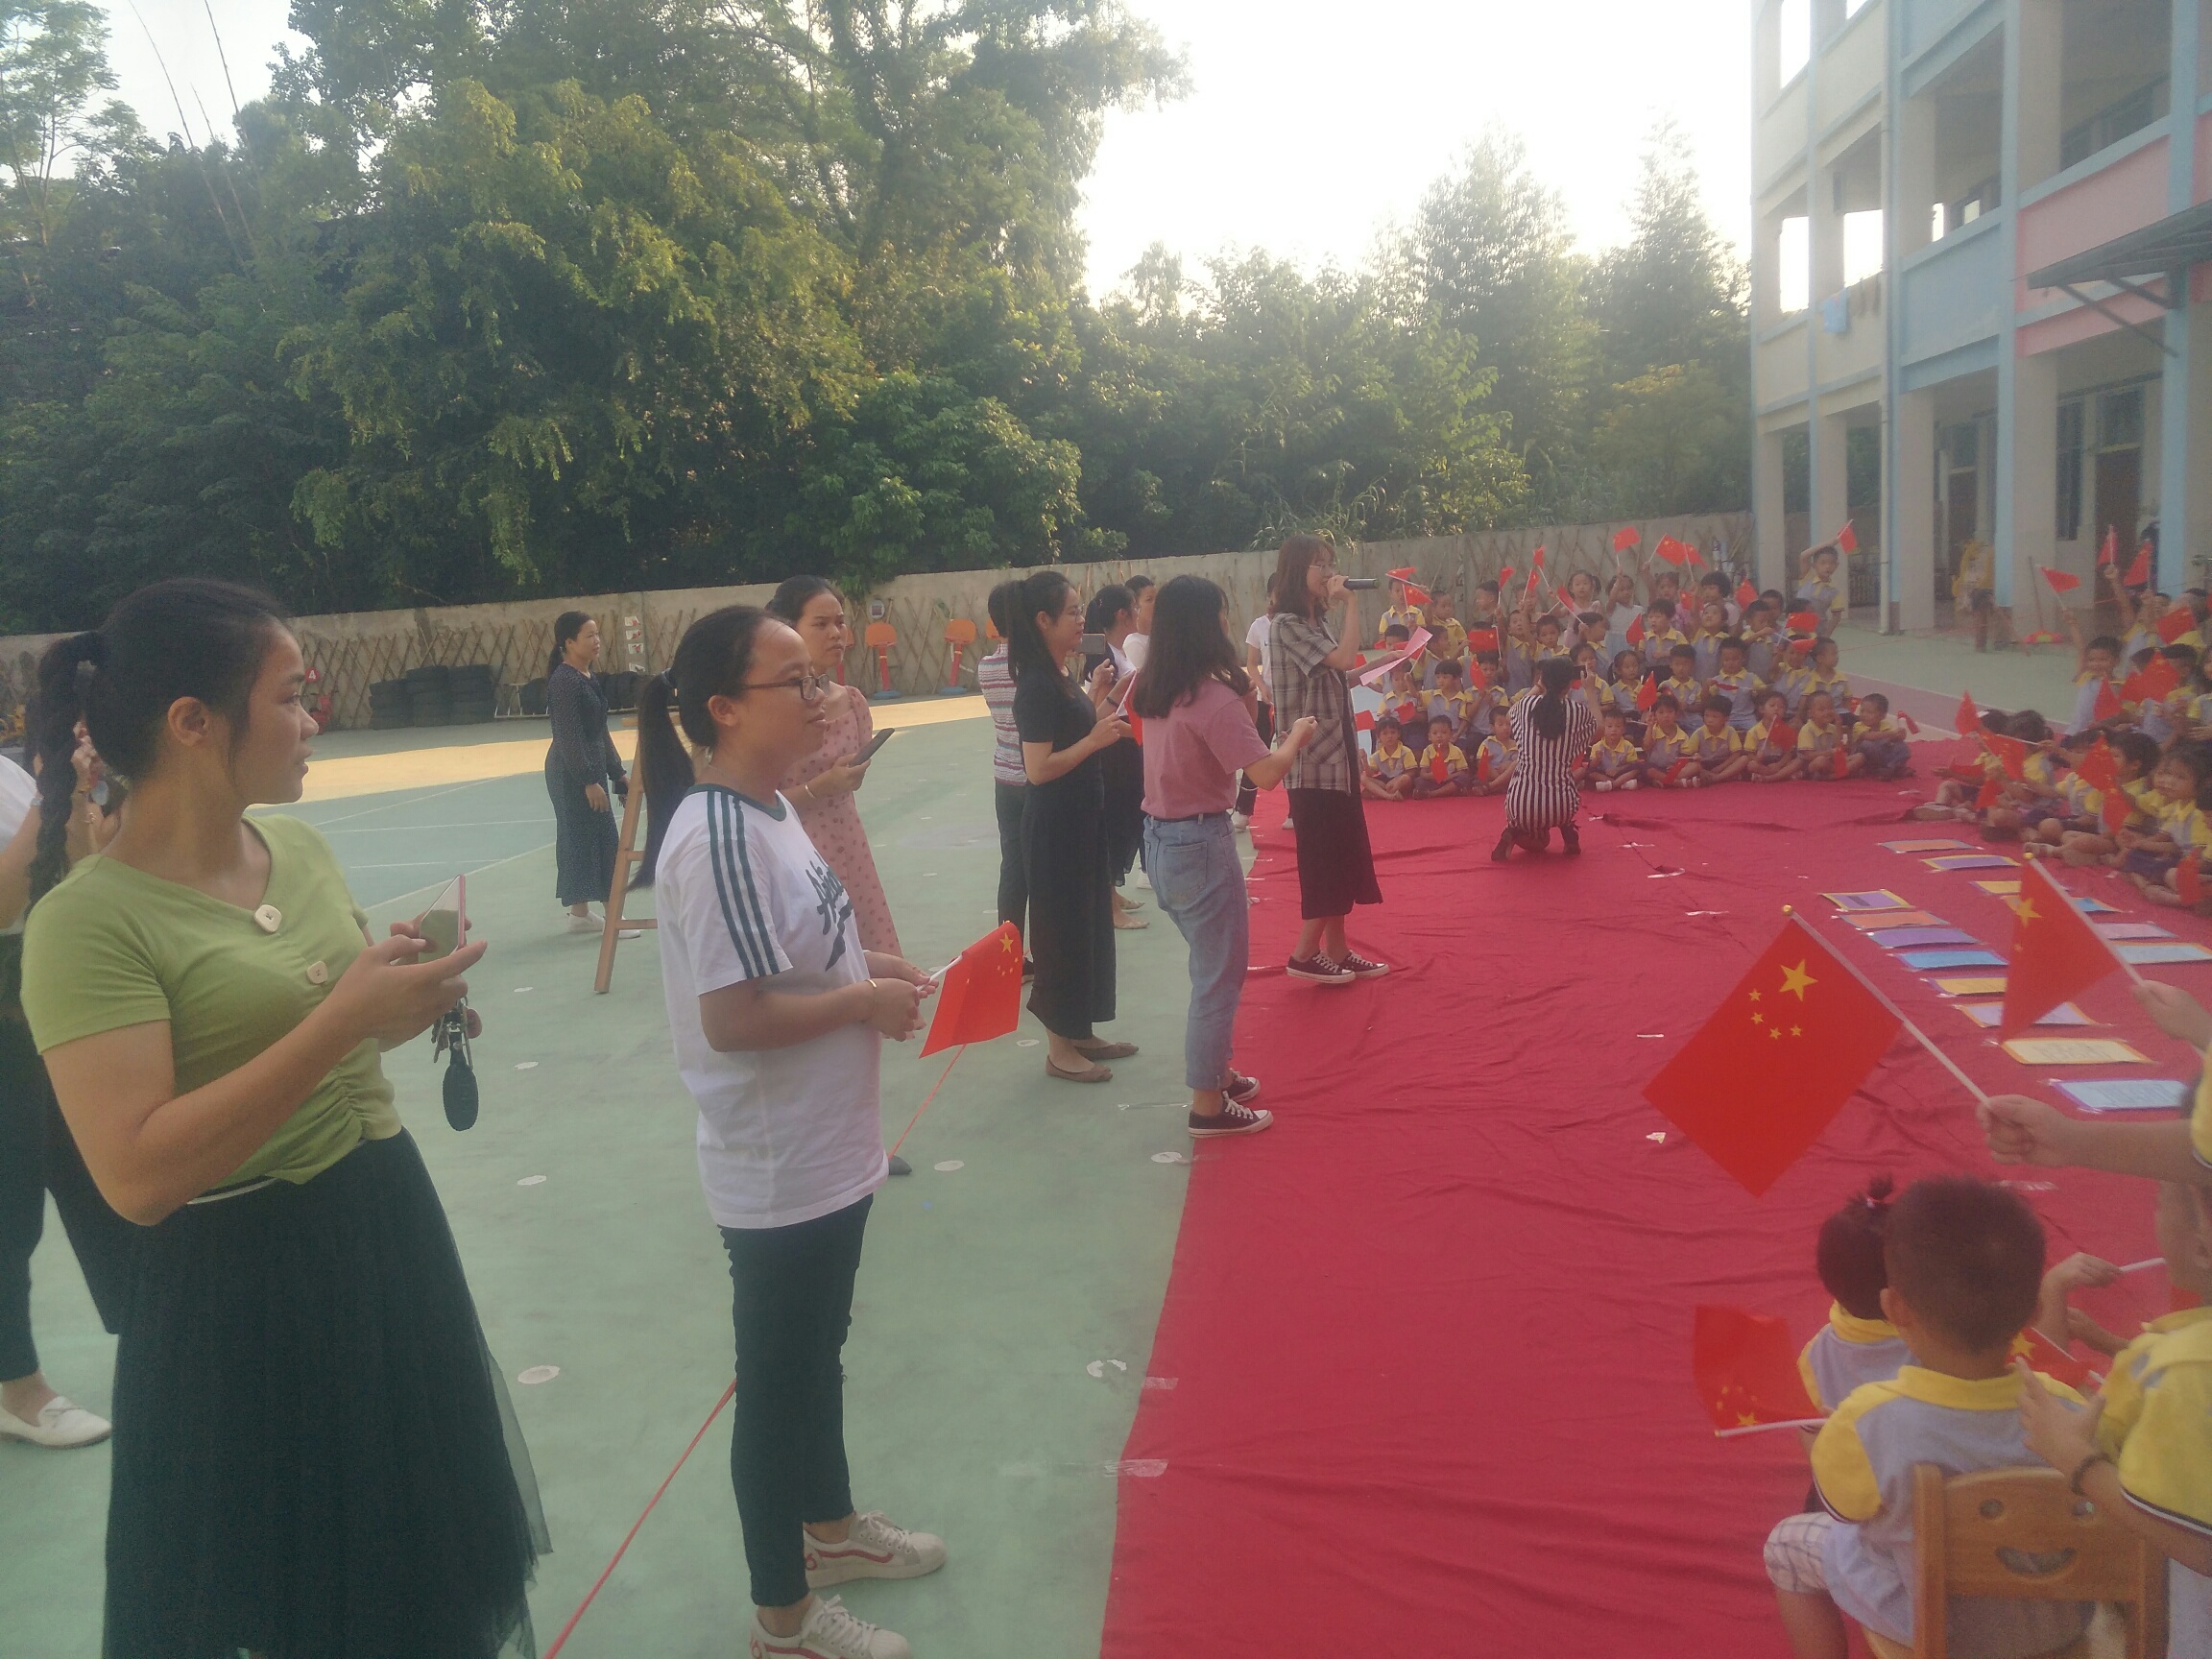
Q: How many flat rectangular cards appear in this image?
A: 14